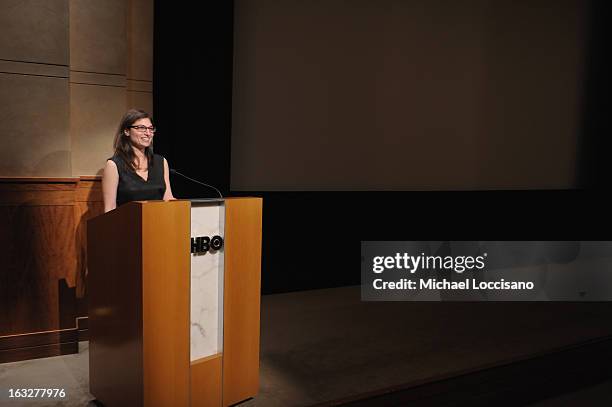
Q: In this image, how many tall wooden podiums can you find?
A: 1